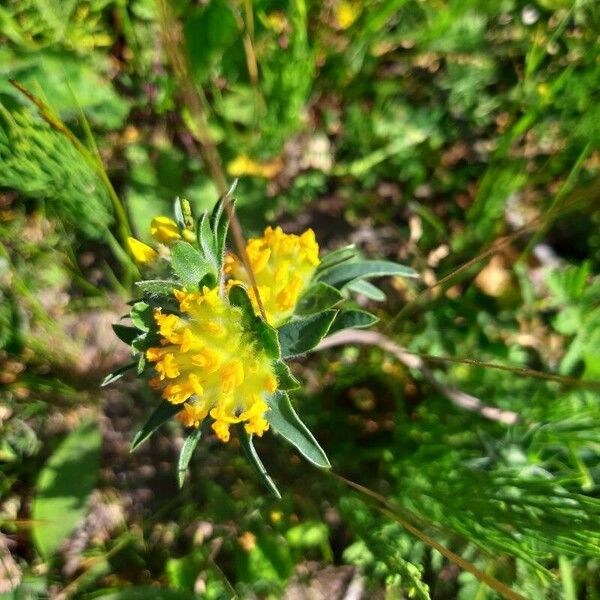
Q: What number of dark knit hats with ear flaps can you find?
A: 0